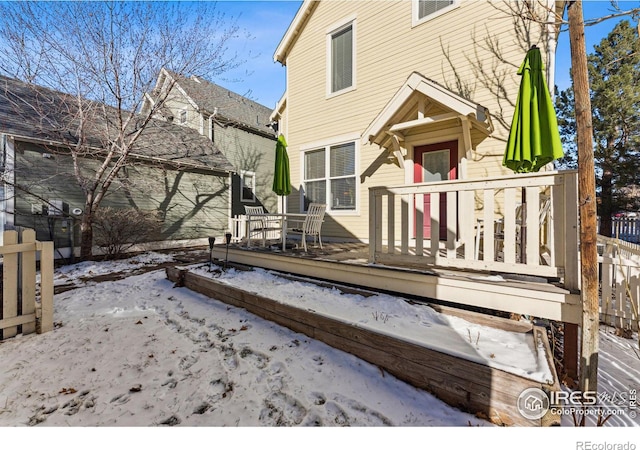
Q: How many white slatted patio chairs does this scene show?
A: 2